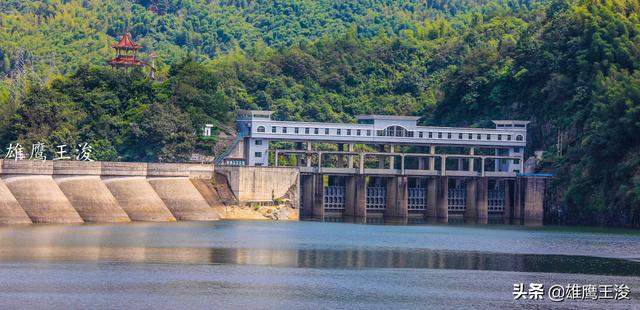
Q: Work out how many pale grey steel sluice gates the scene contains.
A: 5